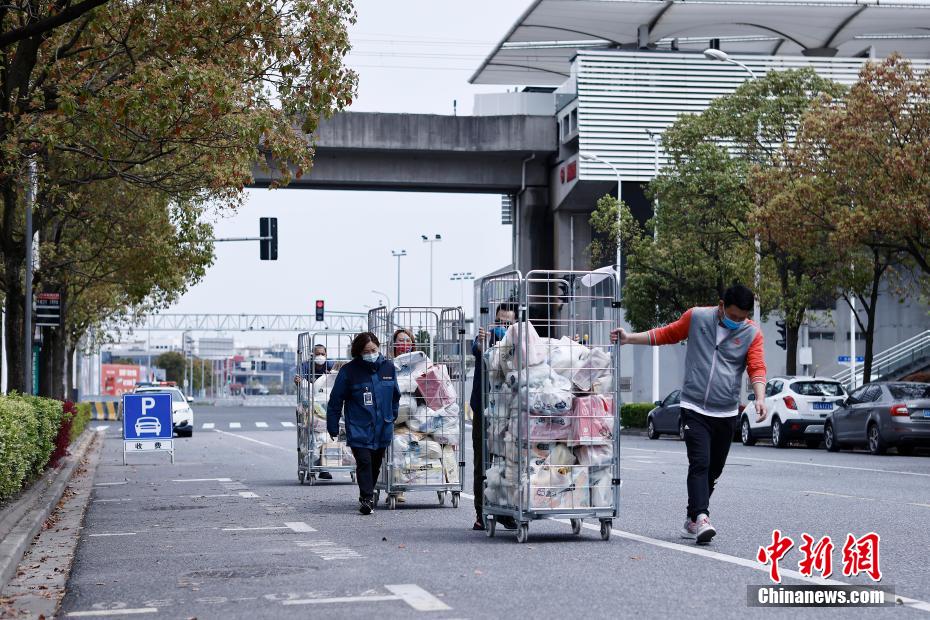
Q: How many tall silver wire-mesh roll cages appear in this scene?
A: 3